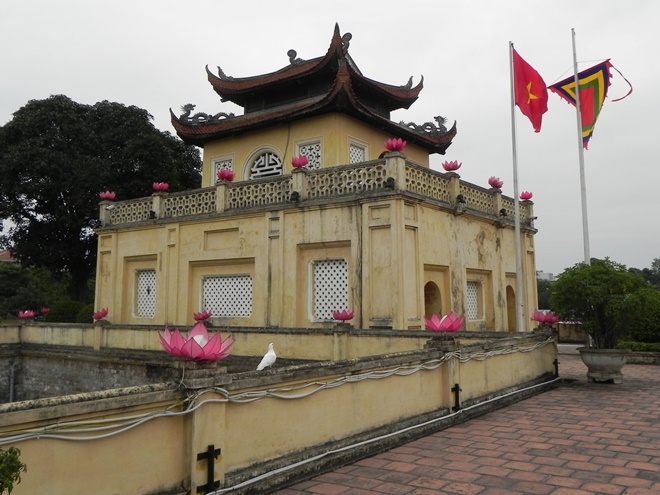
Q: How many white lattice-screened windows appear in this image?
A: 8